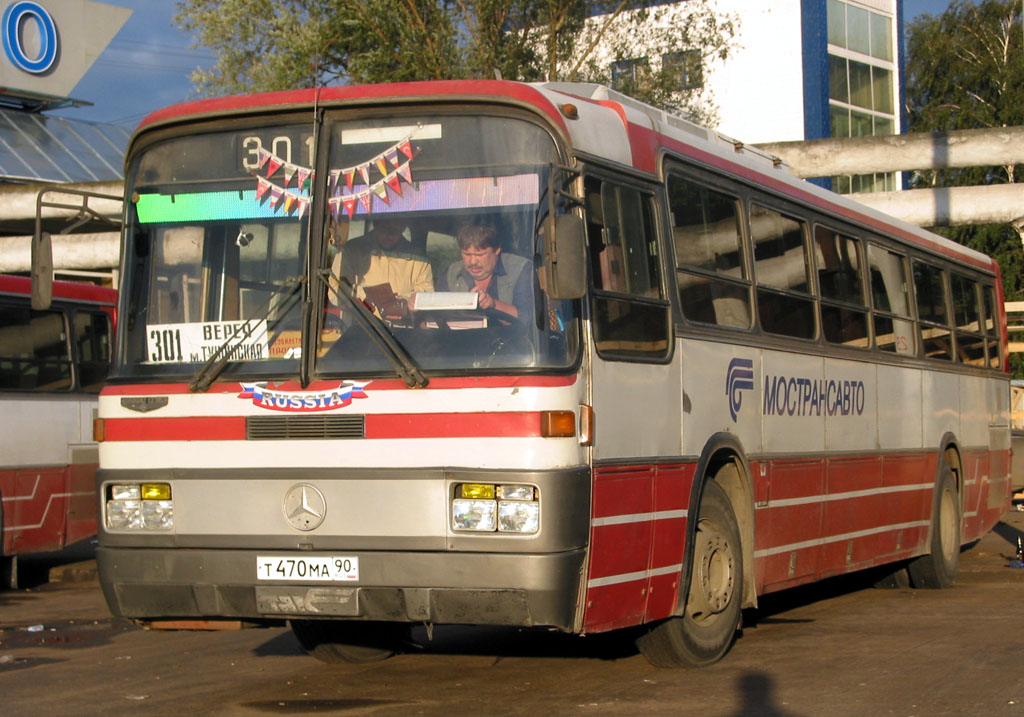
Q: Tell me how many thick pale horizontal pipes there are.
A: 2